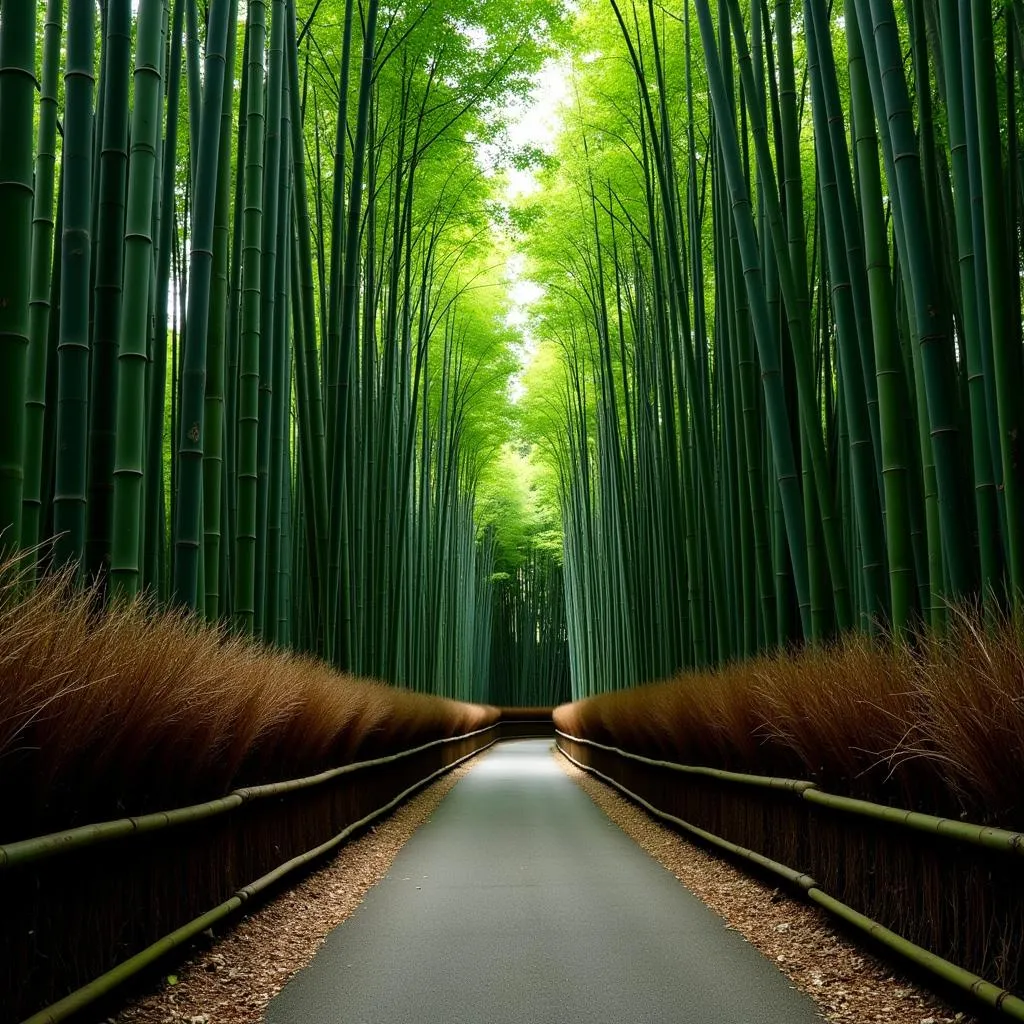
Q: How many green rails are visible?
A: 4